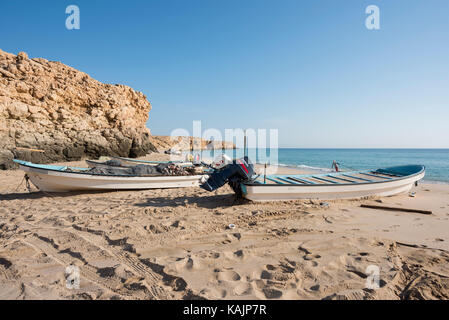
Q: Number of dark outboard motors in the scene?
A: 1